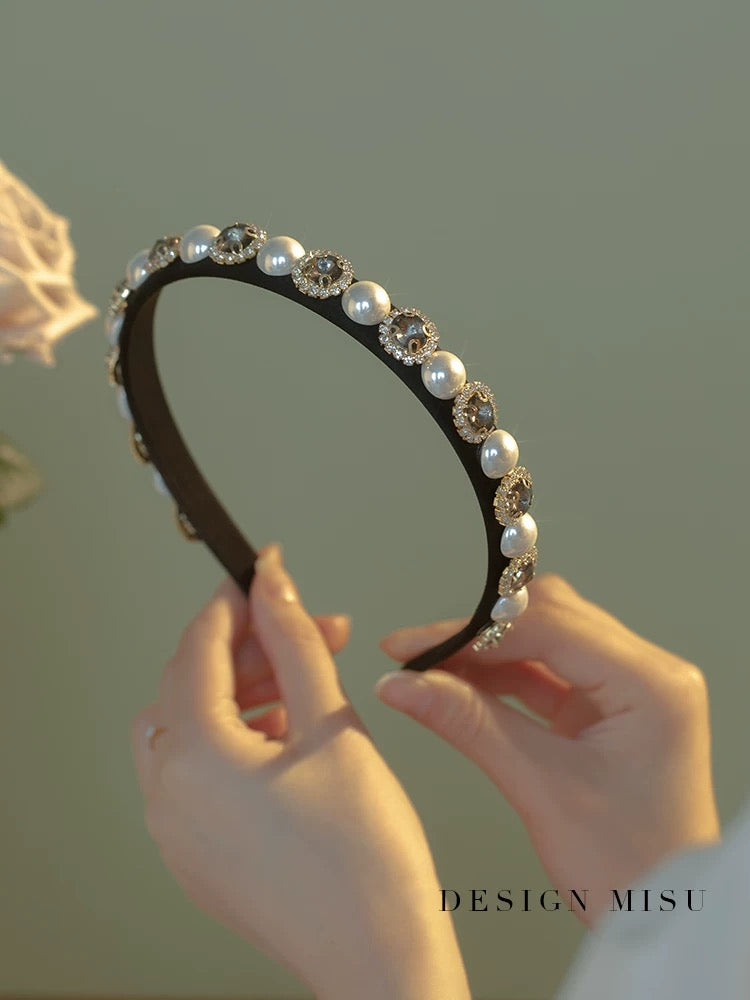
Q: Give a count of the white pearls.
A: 11